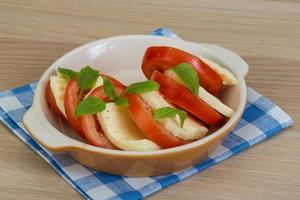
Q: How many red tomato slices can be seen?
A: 6